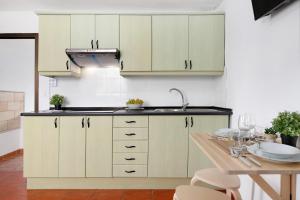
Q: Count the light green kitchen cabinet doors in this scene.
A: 11